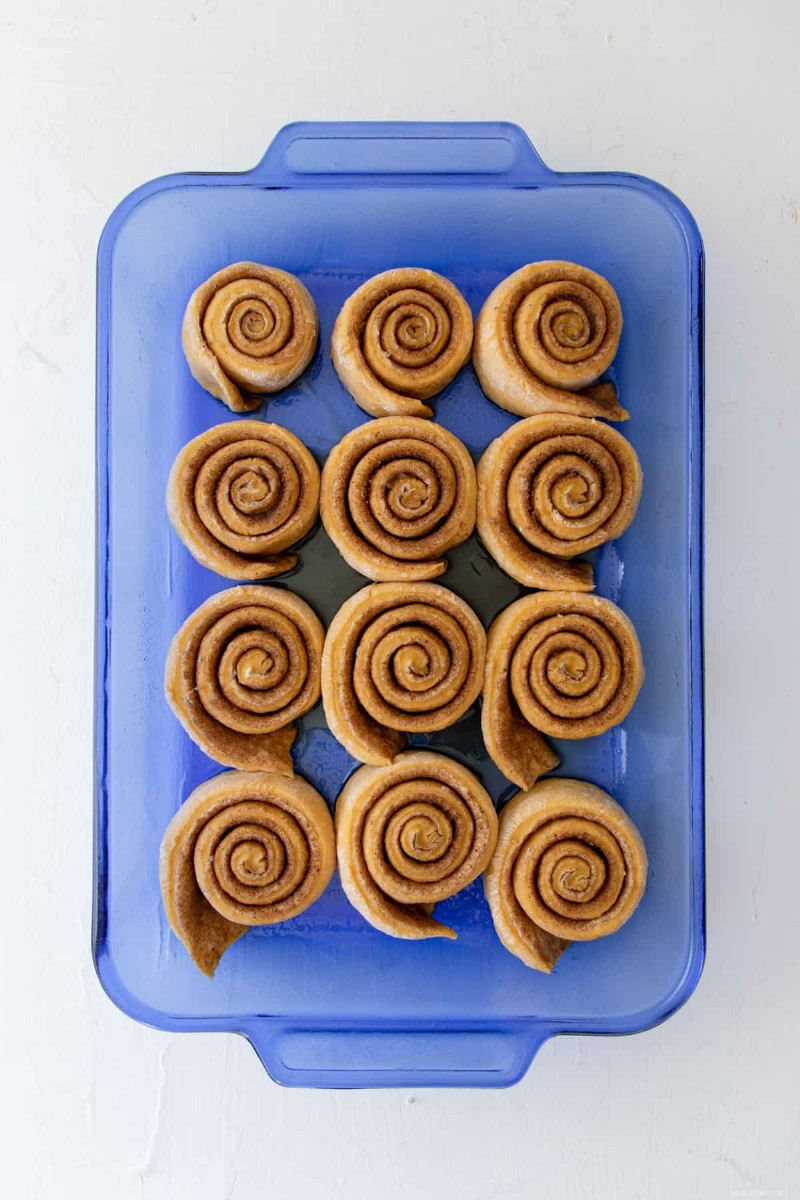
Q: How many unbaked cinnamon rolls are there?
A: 12